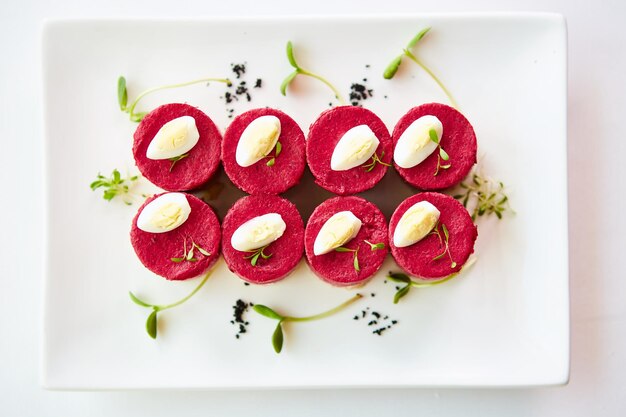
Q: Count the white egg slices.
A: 8